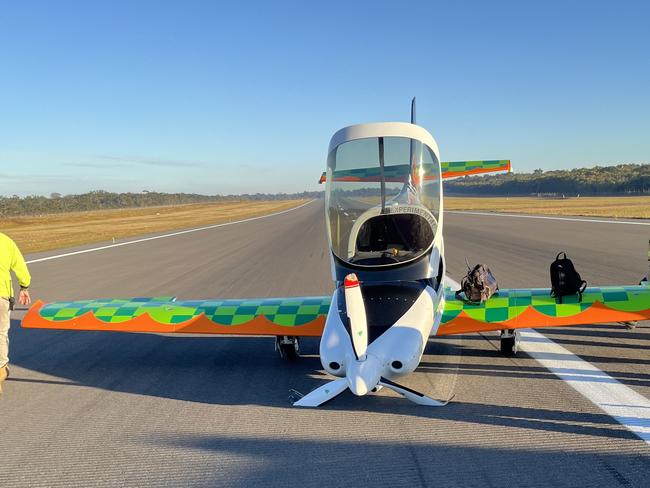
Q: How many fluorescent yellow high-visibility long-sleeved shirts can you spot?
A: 1